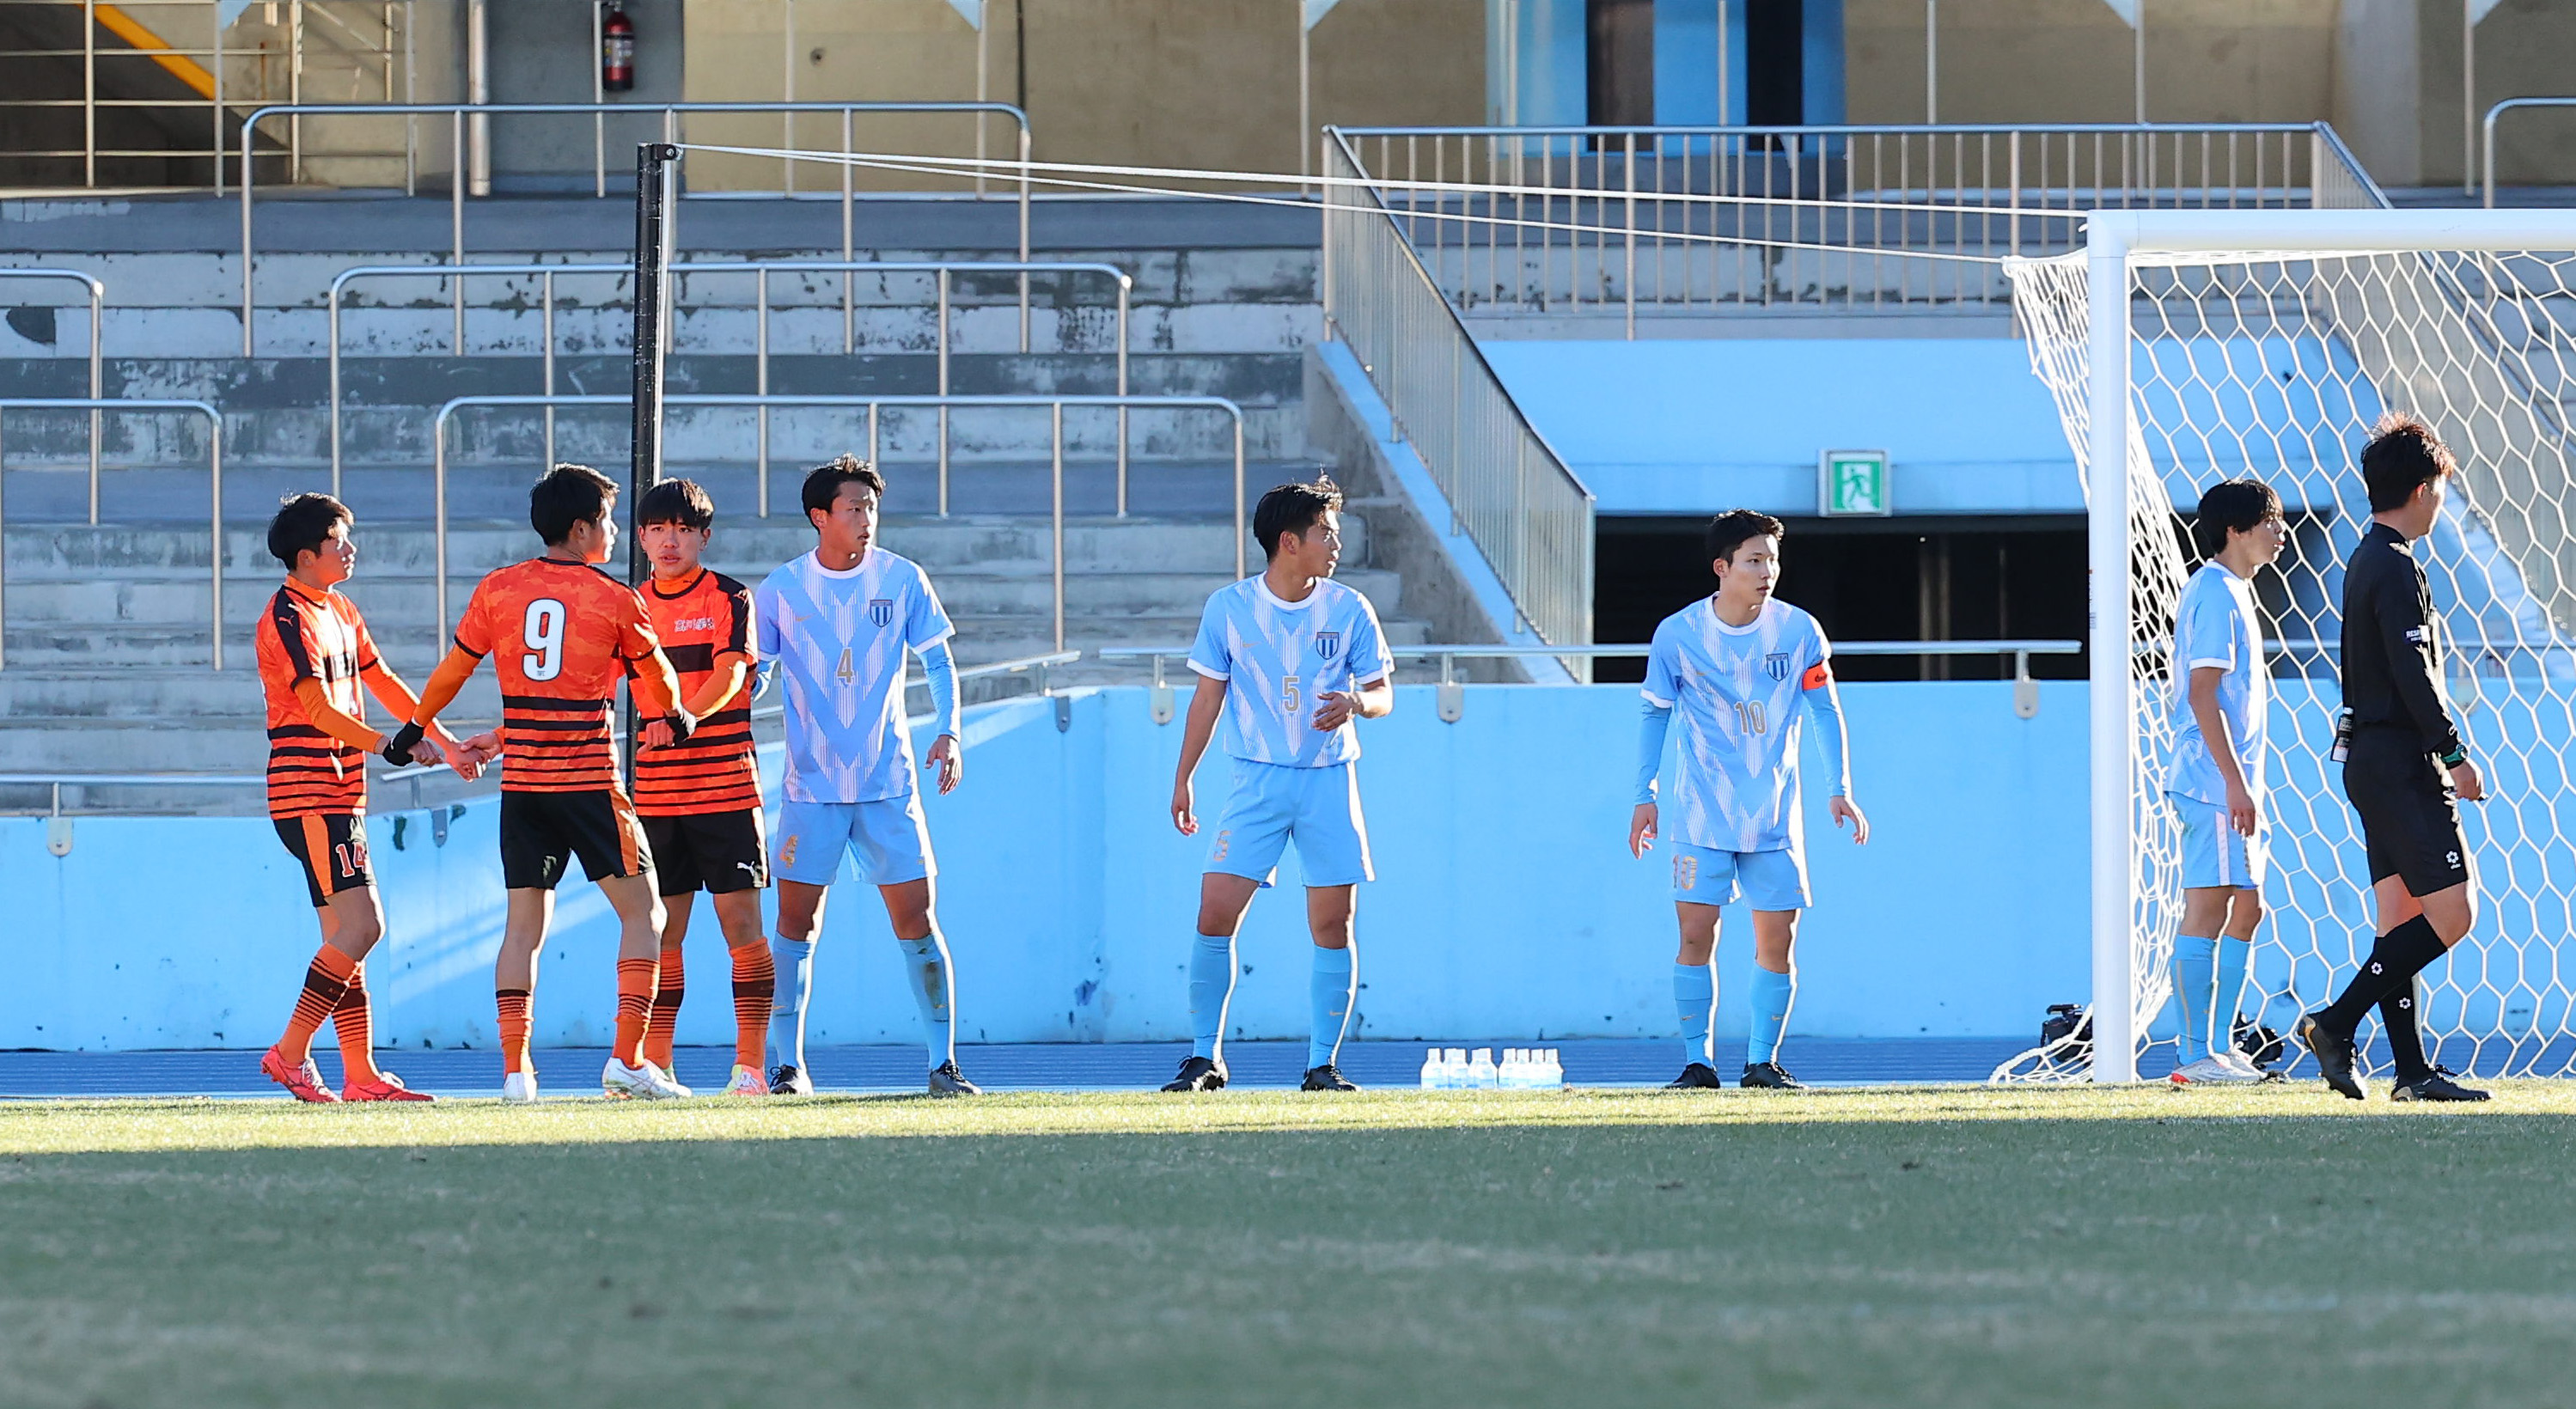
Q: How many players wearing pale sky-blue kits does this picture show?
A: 4